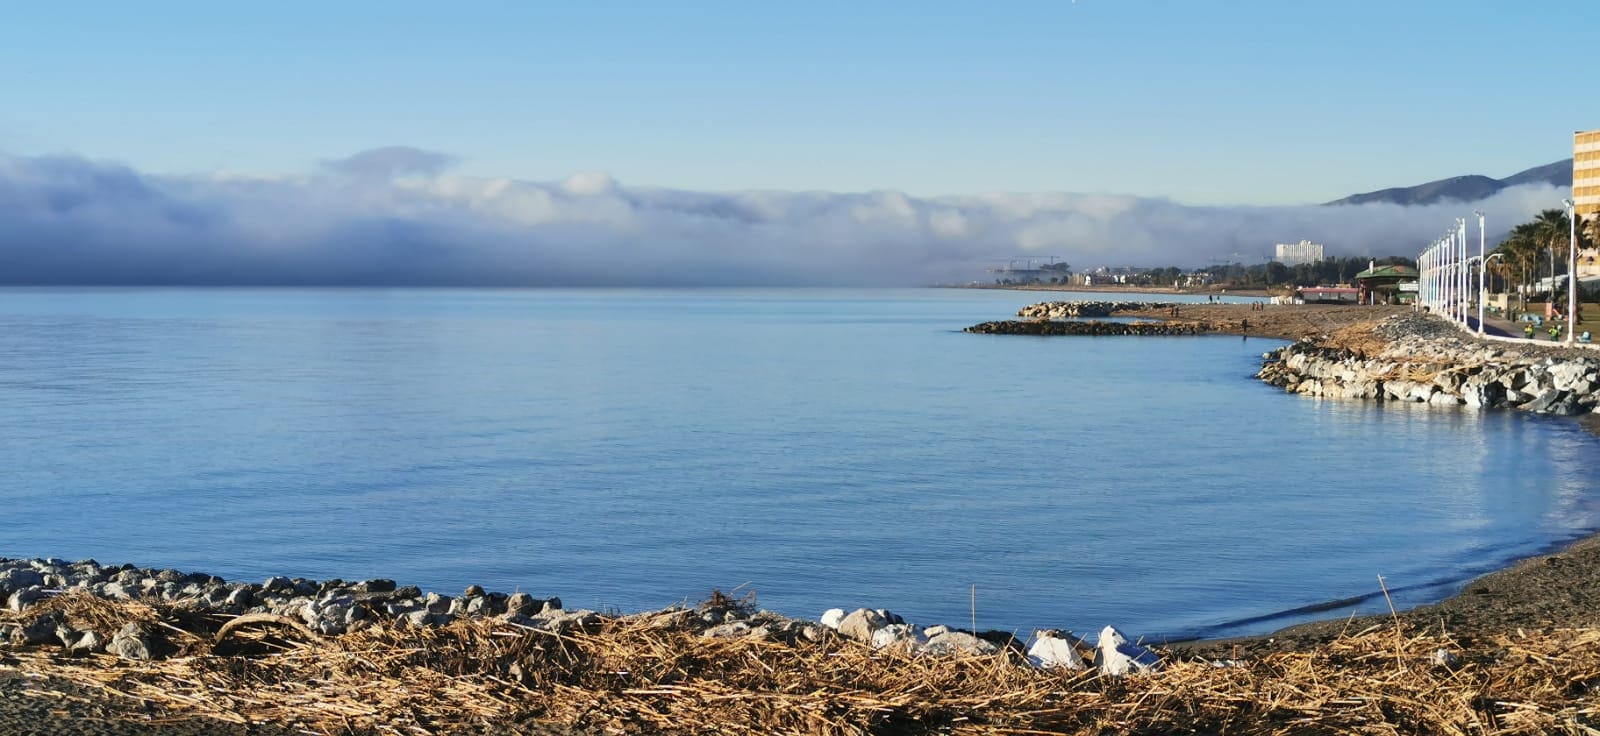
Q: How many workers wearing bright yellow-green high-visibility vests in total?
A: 2